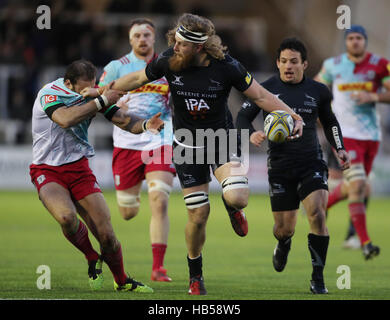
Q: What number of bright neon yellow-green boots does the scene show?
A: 2